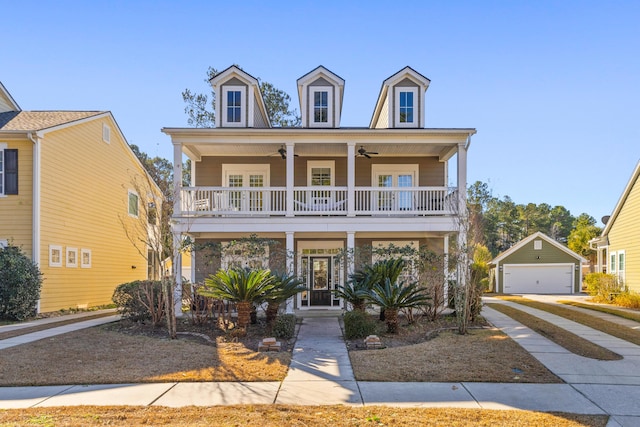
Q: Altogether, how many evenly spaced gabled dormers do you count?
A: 3